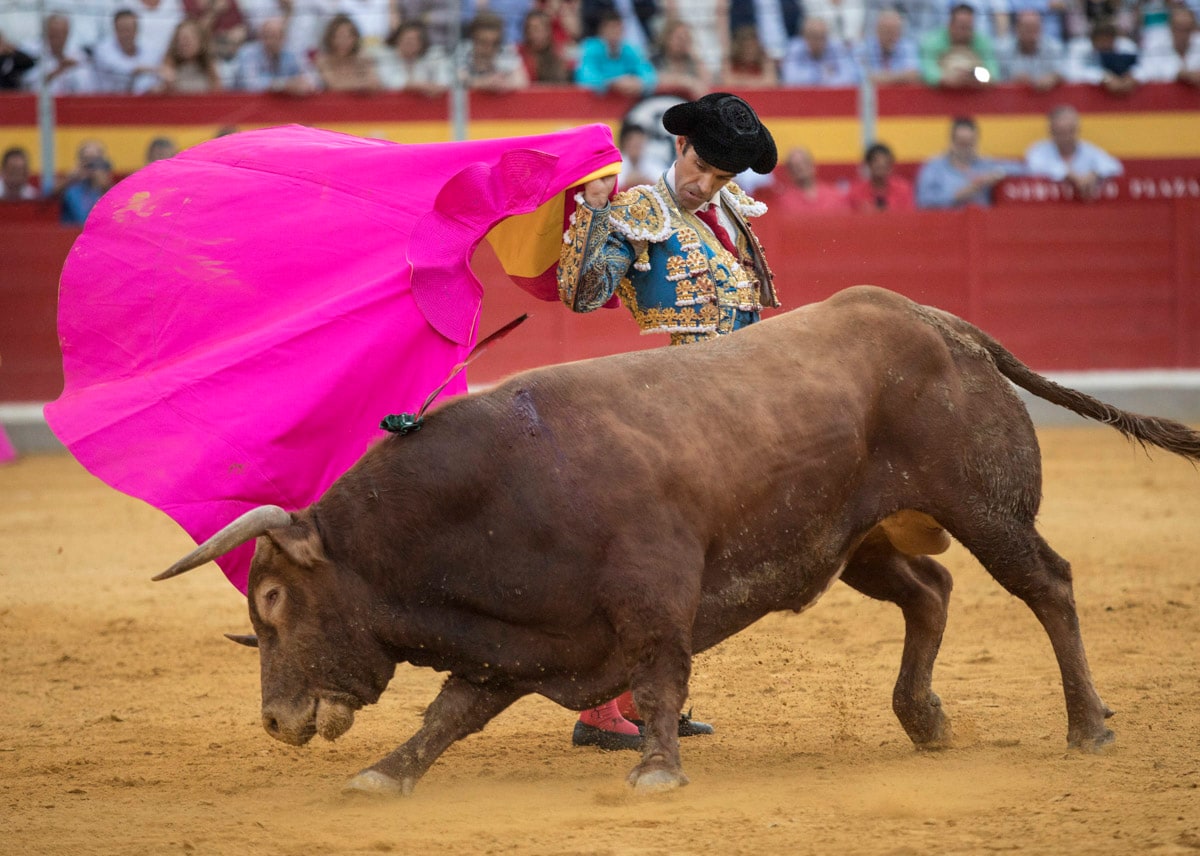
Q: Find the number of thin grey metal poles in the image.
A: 3